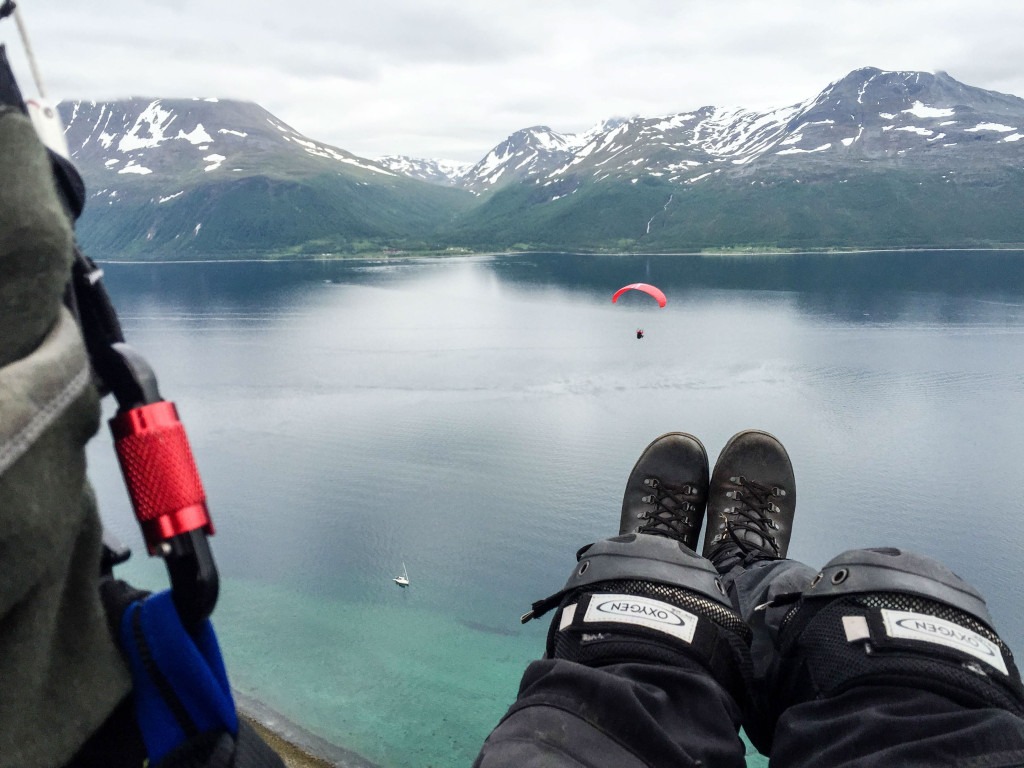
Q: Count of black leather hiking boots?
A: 2